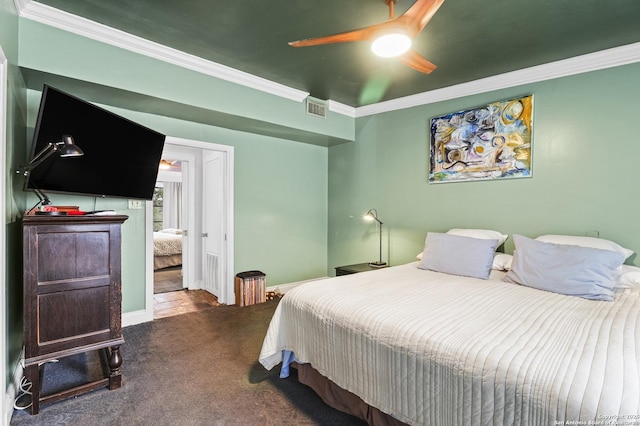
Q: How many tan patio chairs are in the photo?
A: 0